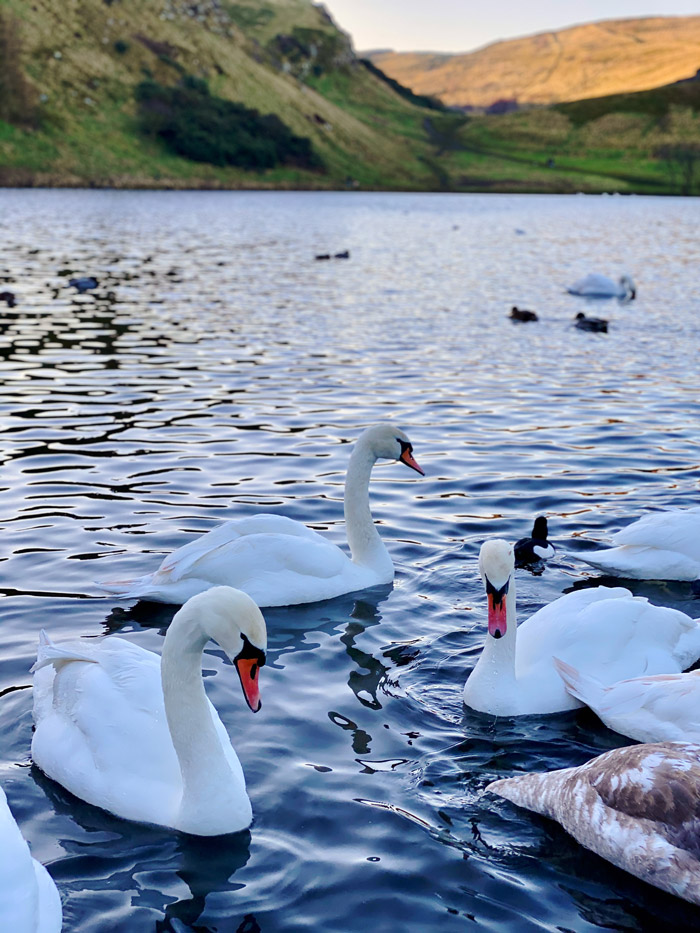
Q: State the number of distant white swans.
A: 1